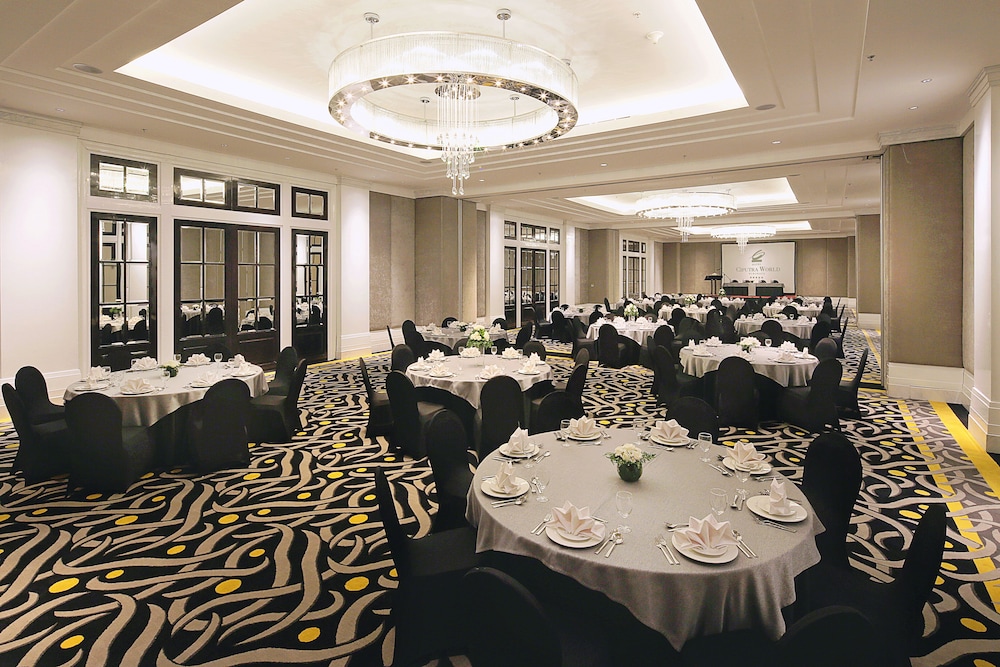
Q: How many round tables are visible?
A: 14